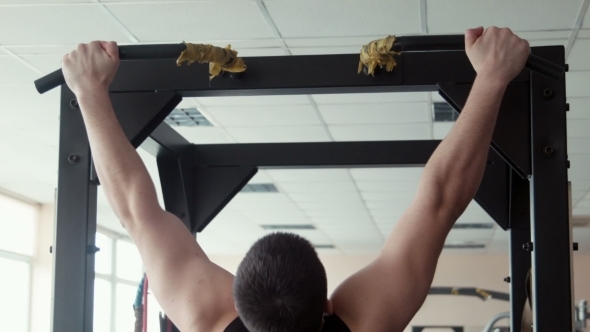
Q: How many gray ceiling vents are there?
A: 7